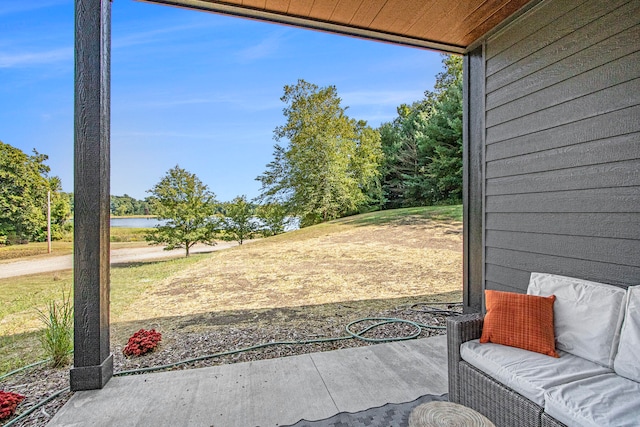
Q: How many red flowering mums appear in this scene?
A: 2